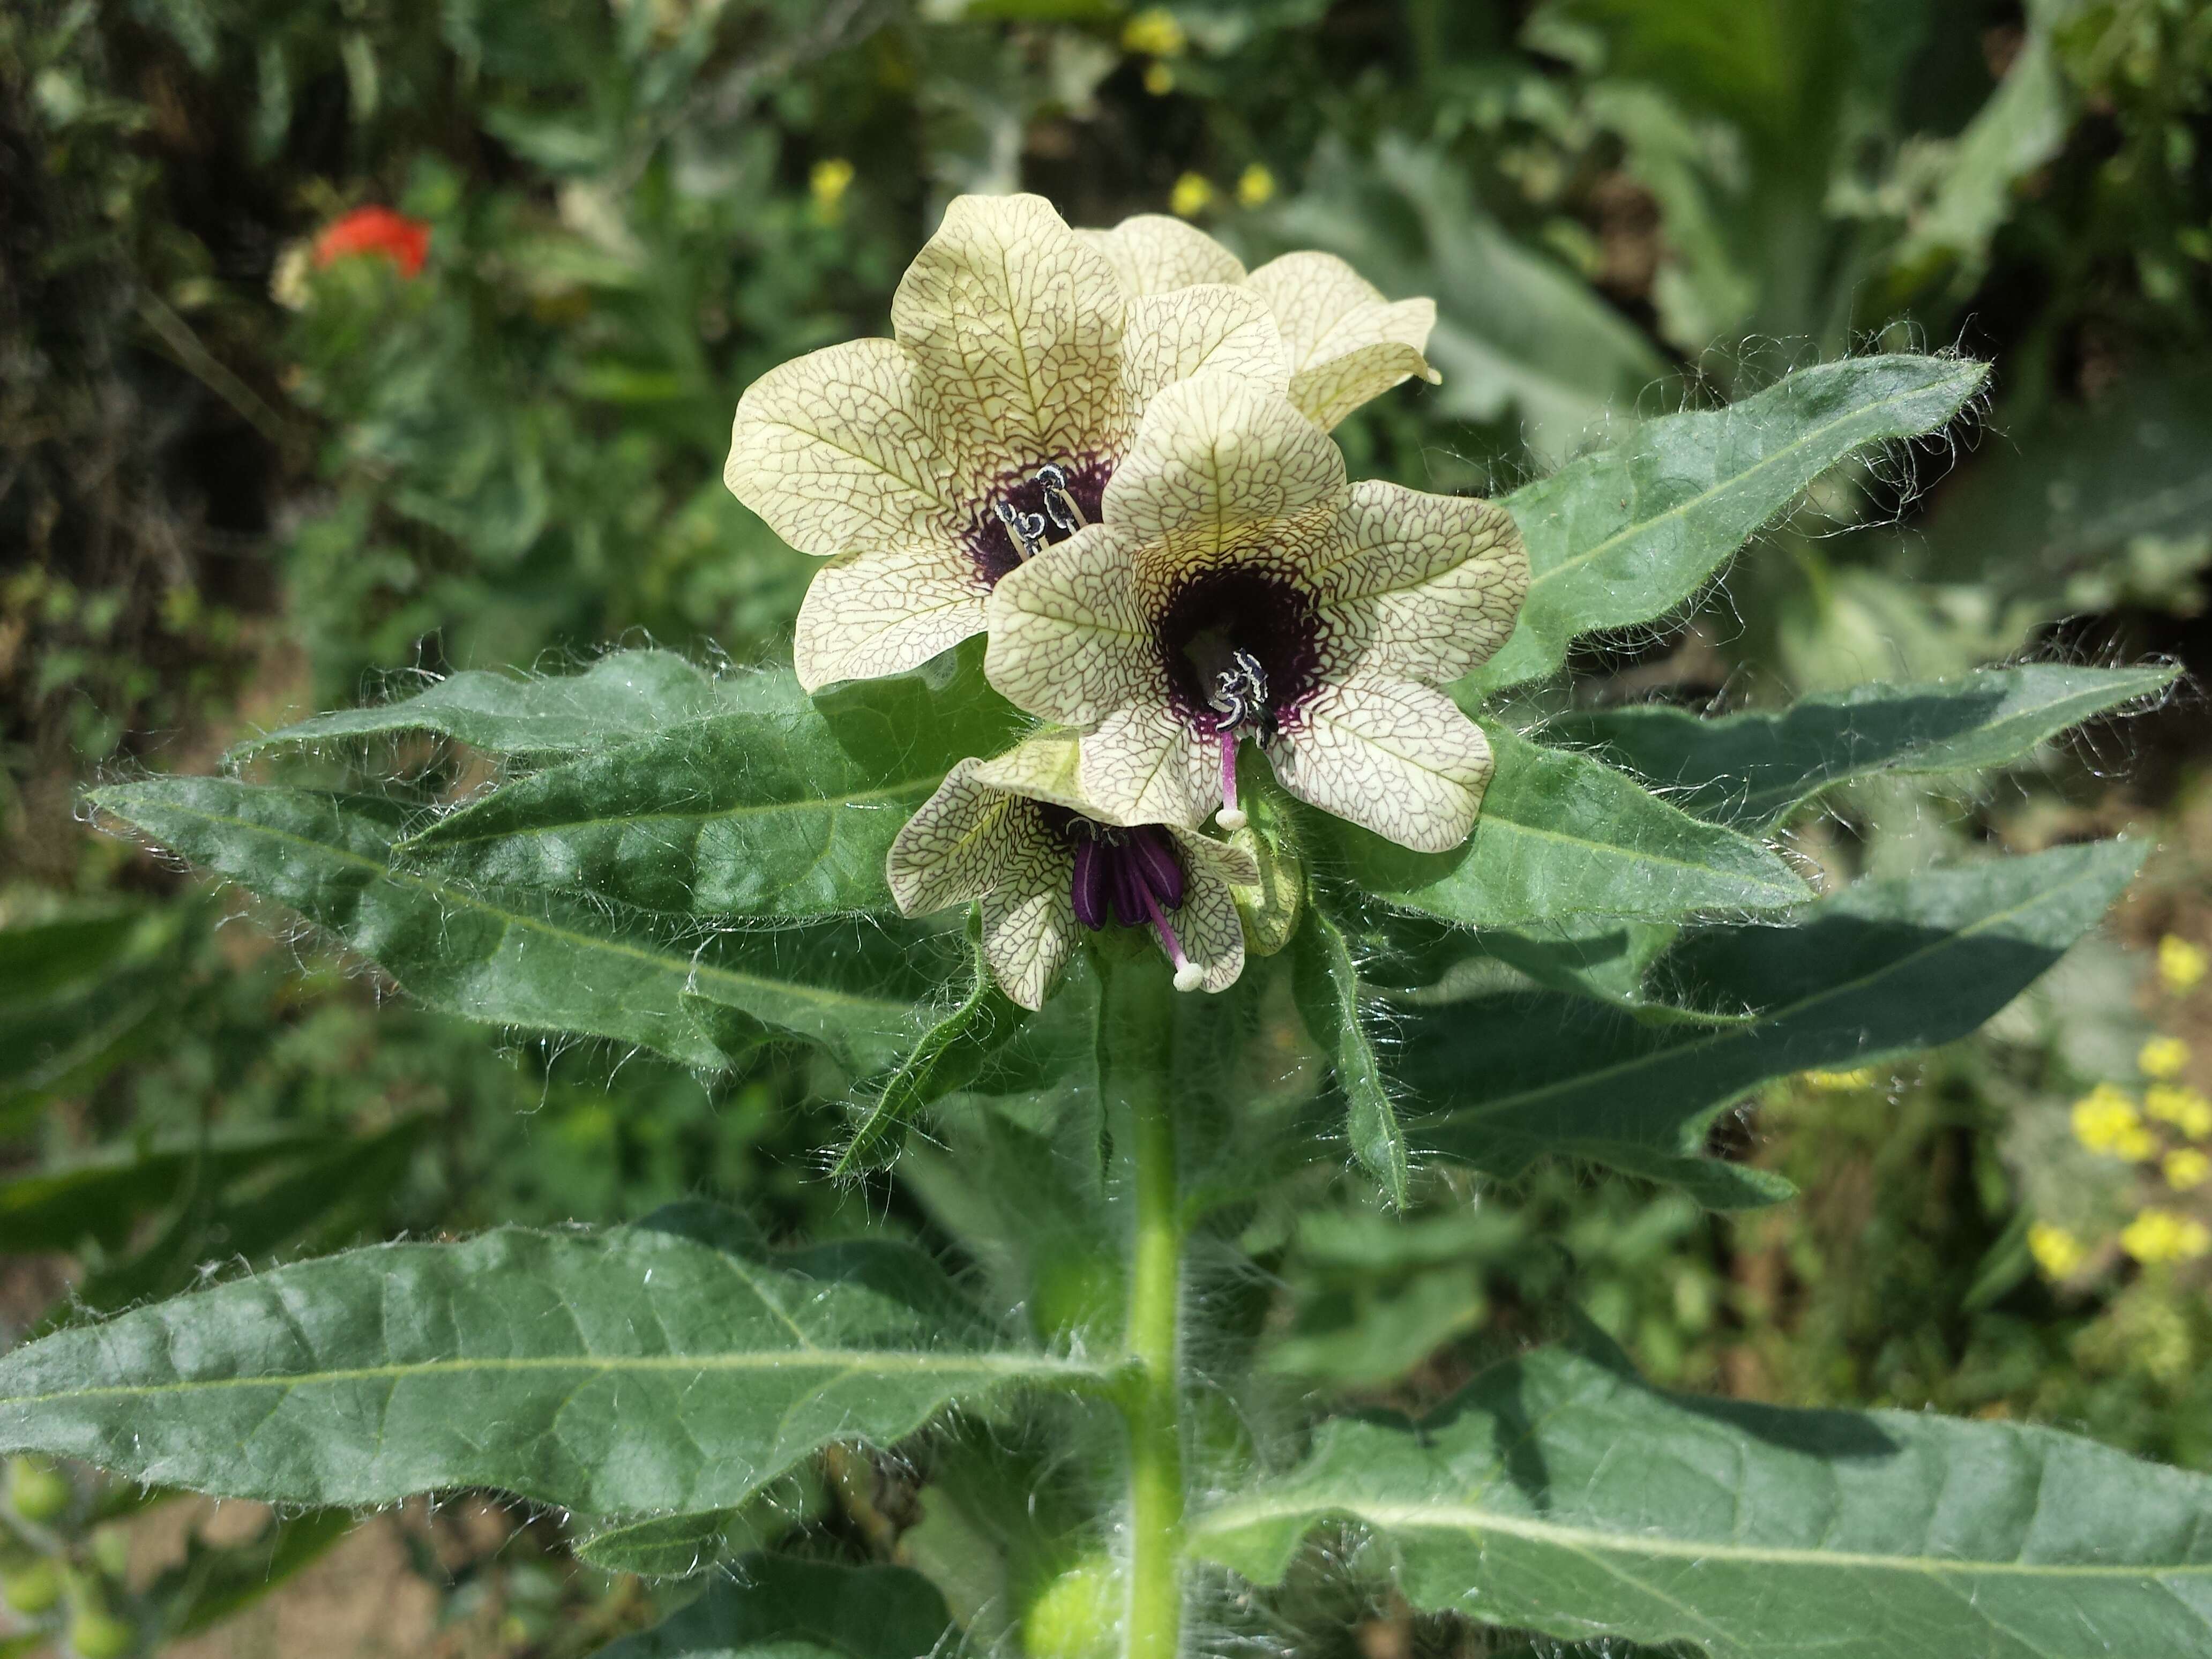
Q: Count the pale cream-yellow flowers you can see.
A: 4